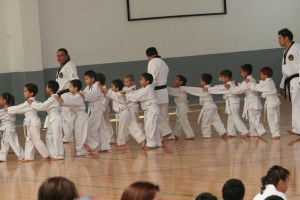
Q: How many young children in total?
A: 14